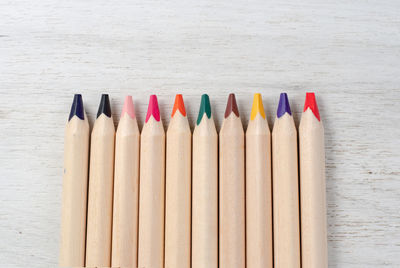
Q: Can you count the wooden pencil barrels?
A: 10